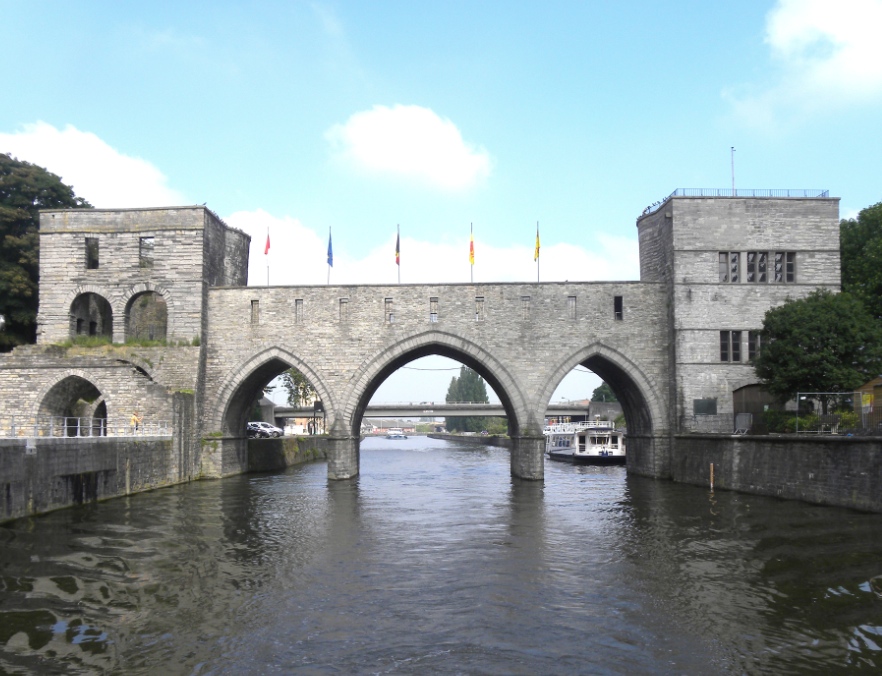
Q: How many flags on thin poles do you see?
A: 5